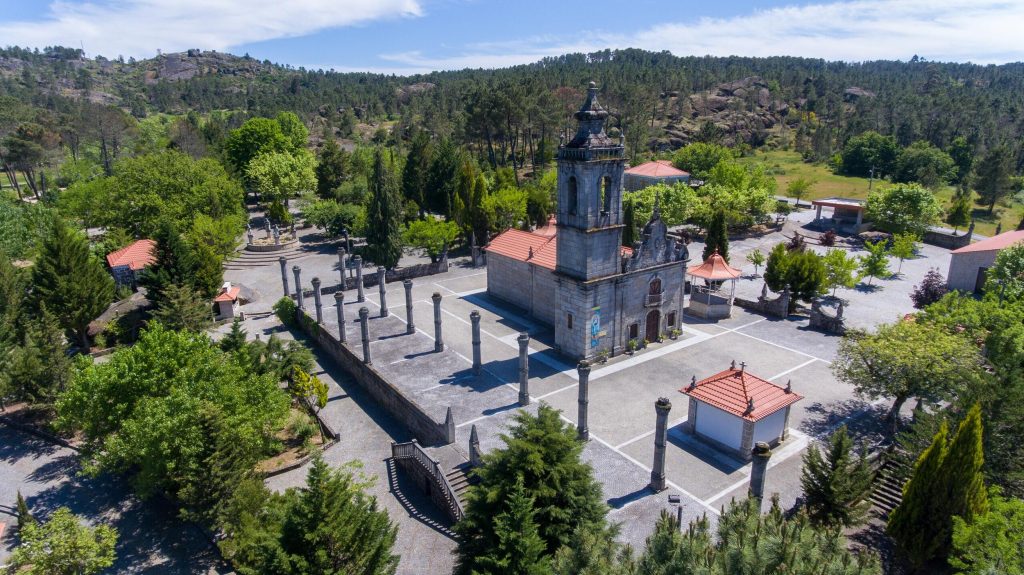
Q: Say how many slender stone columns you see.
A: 15